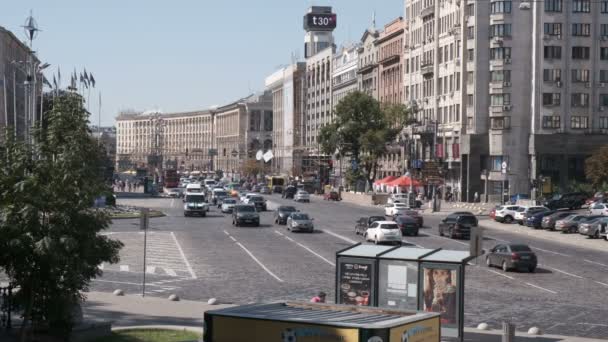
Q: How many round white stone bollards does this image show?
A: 5